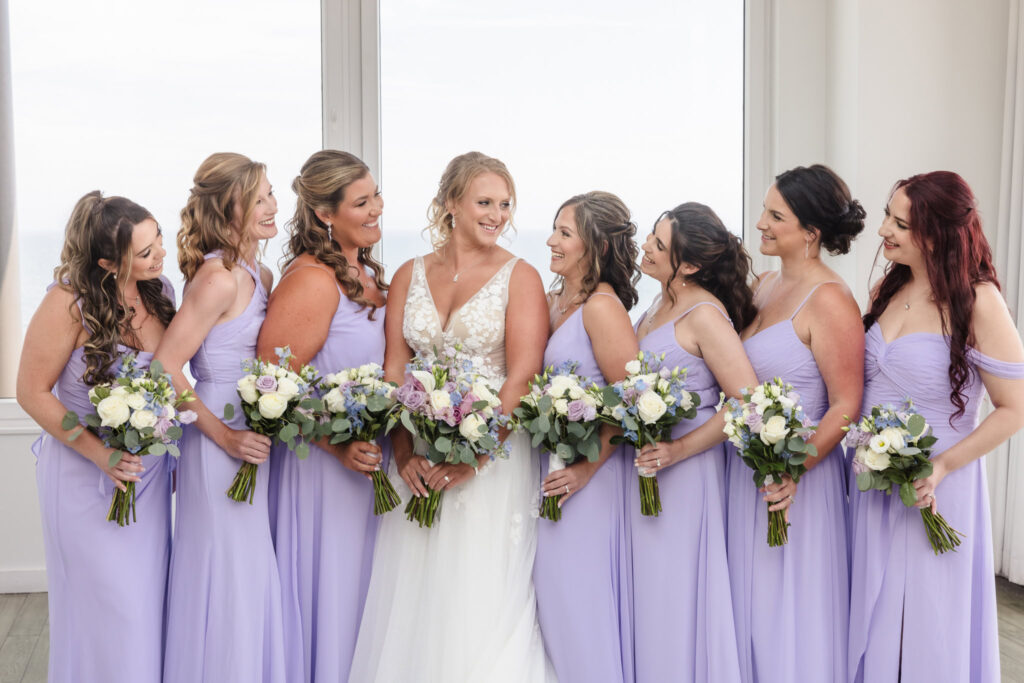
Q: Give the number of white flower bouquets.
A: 8